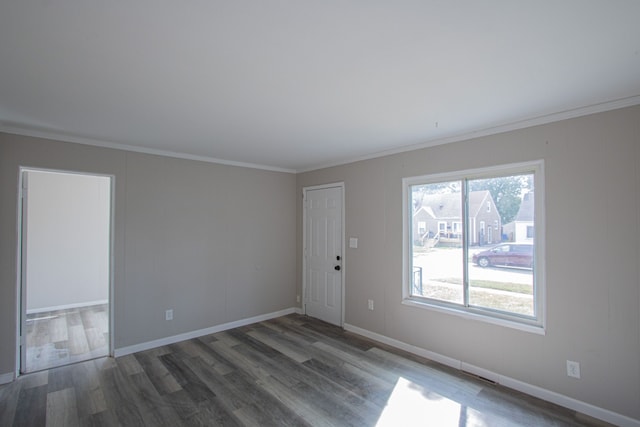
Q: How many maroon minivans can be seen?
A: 1